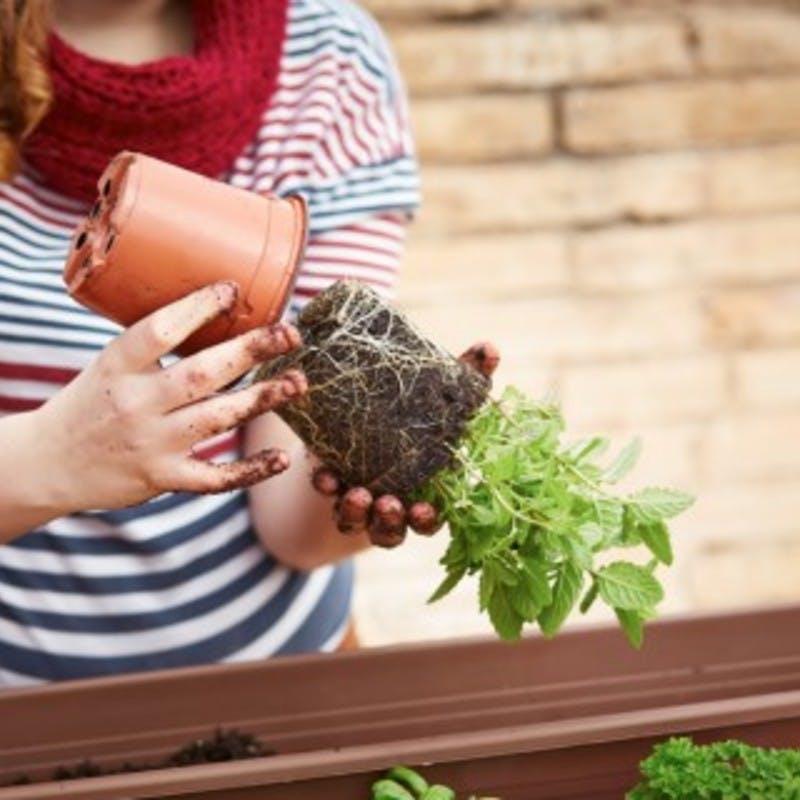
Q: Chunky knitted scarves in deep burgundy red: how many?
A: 1